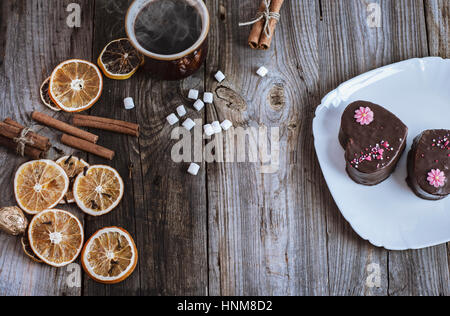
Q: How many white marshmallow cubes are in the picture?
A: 13